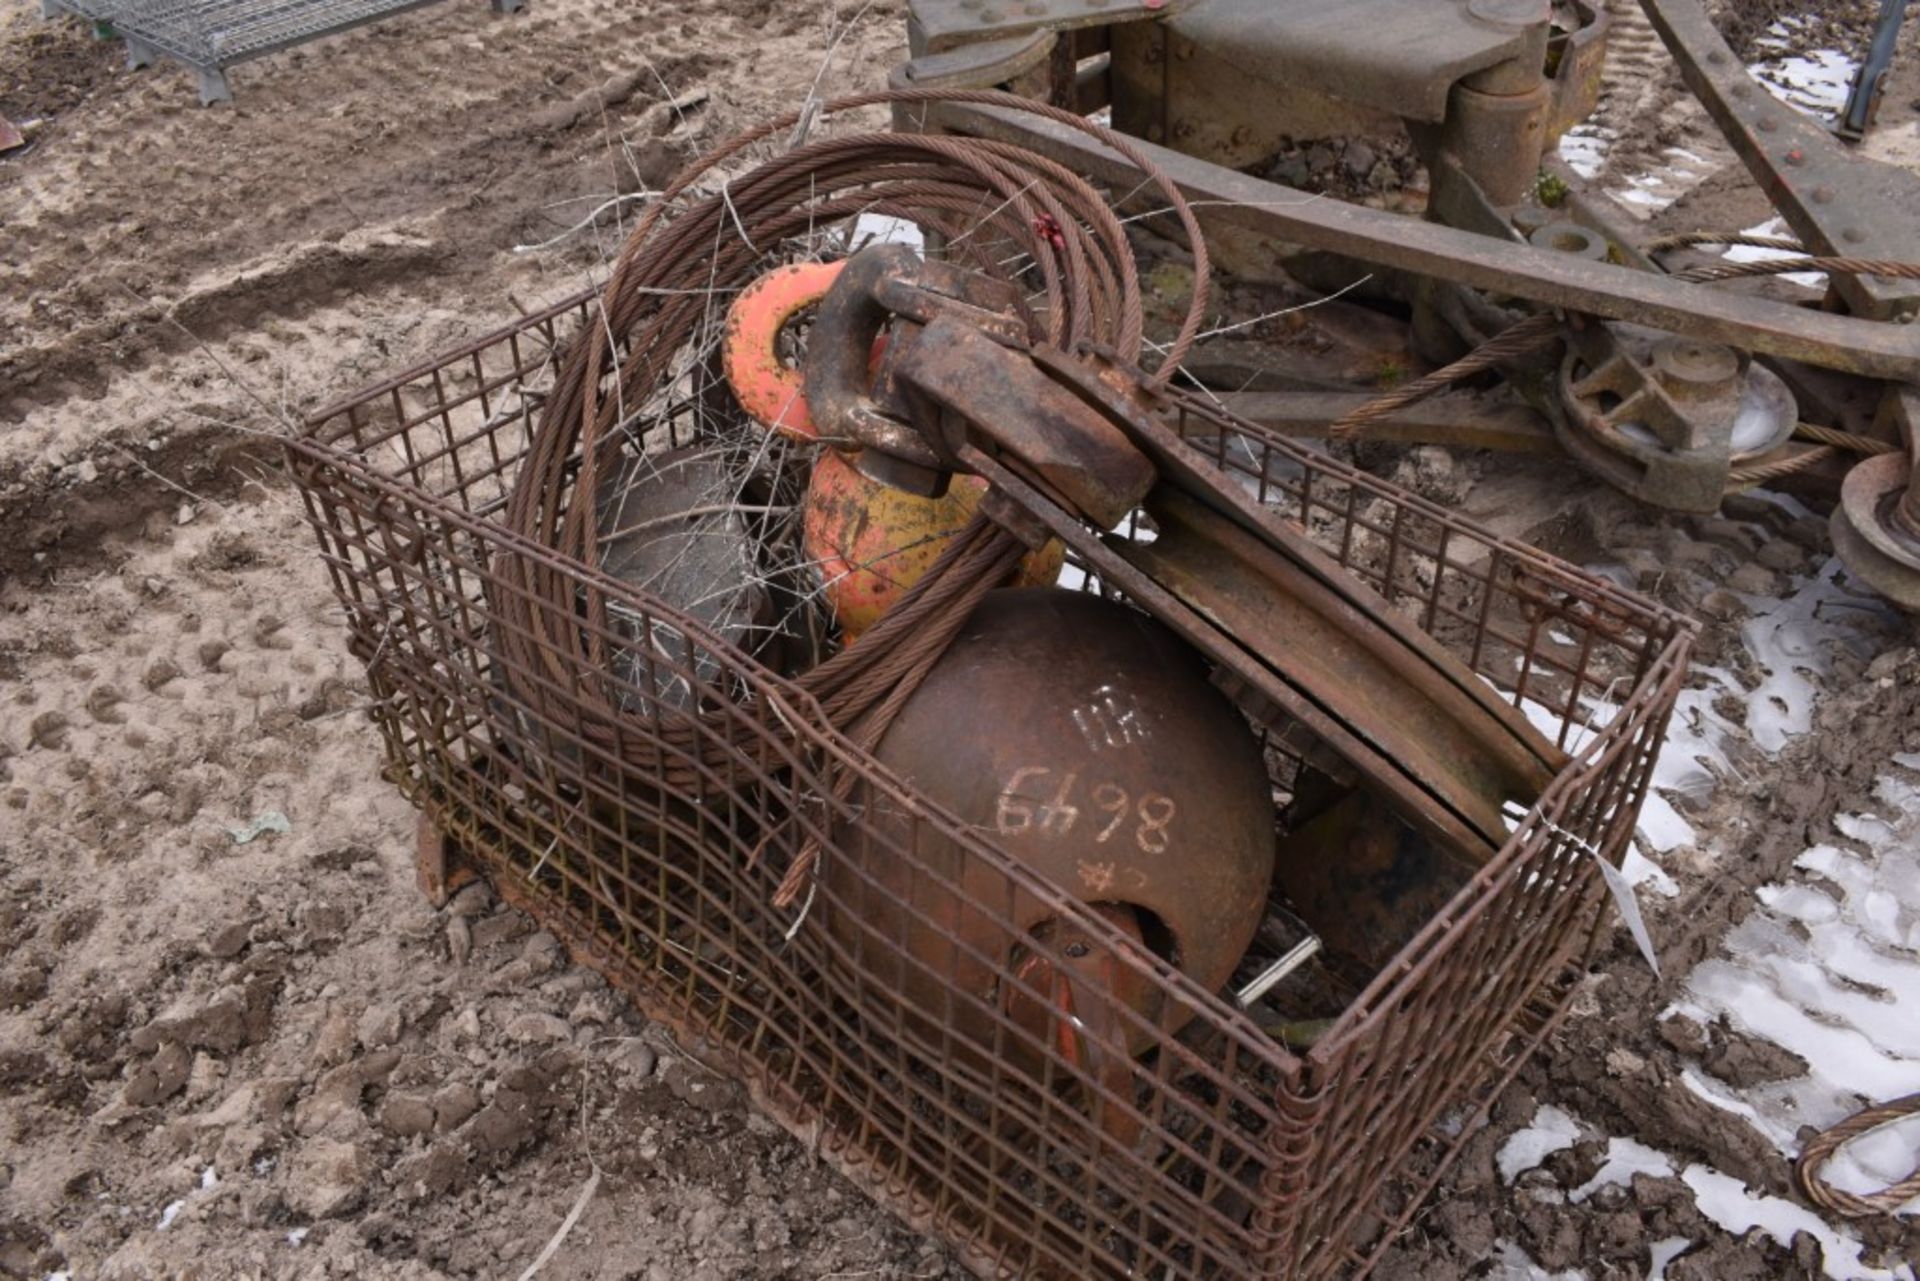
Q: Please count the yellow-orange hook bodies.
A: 1